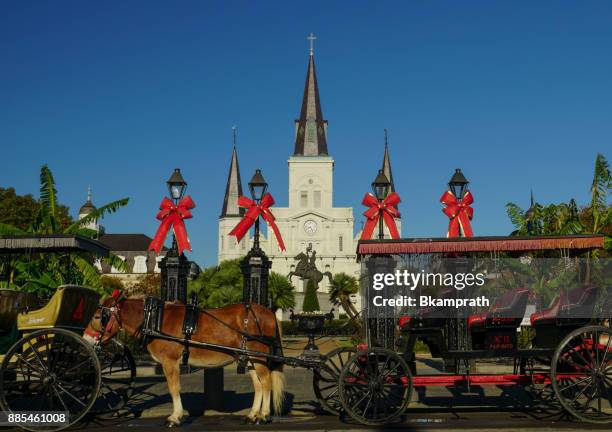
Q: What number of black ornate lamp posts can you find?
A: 4